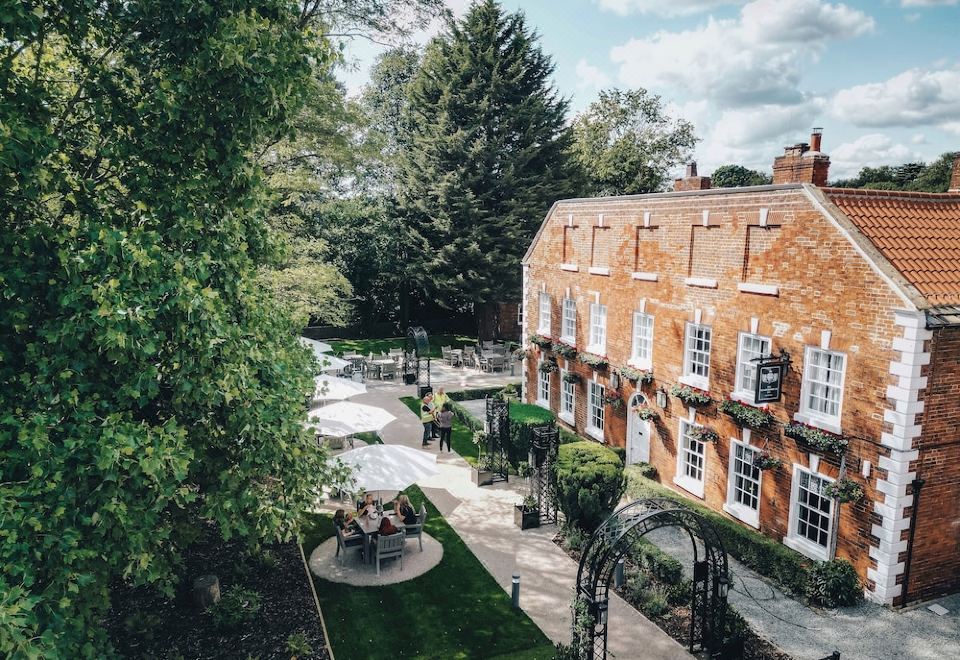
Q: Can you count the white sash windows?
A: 13